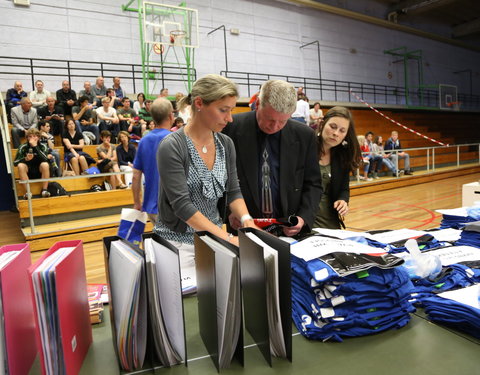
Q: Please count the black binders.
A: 4